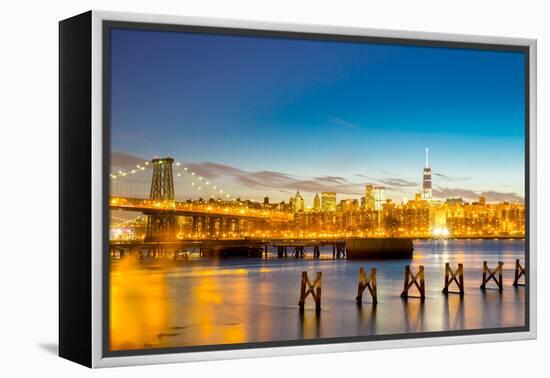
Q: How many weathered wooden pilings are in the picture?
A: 6